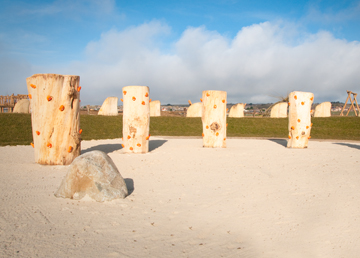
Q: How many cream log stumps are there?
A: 4